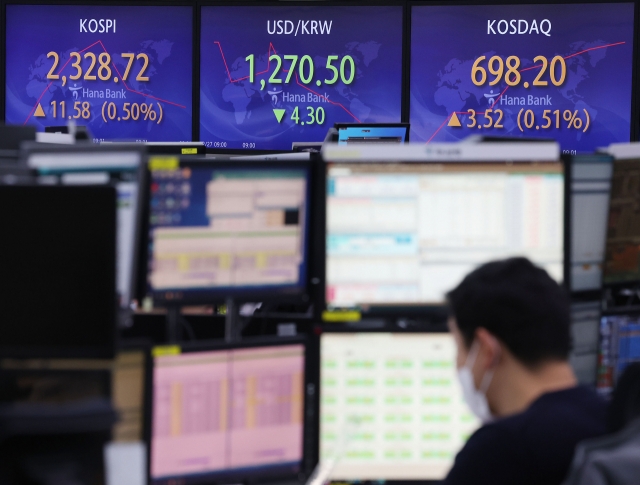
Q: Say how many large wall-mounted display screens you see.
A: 3